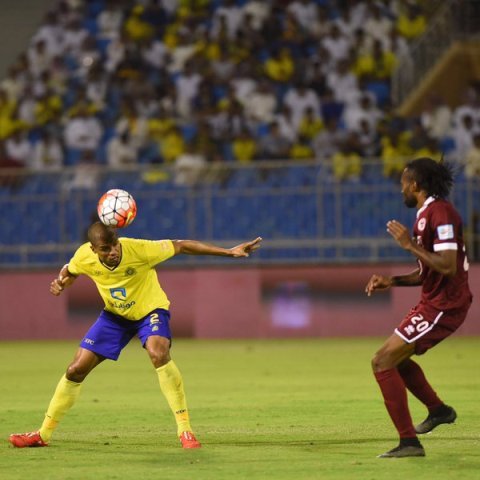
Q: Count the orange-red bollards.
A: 0